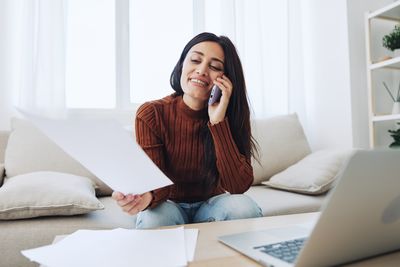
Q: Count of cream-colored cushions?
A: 4